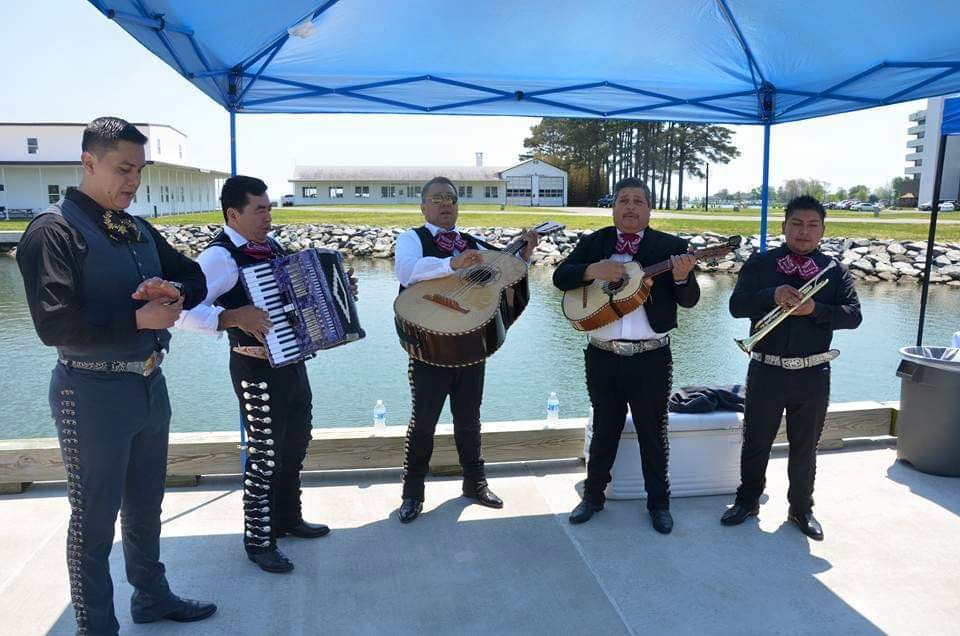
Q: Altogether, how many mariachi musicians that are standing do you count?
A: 5